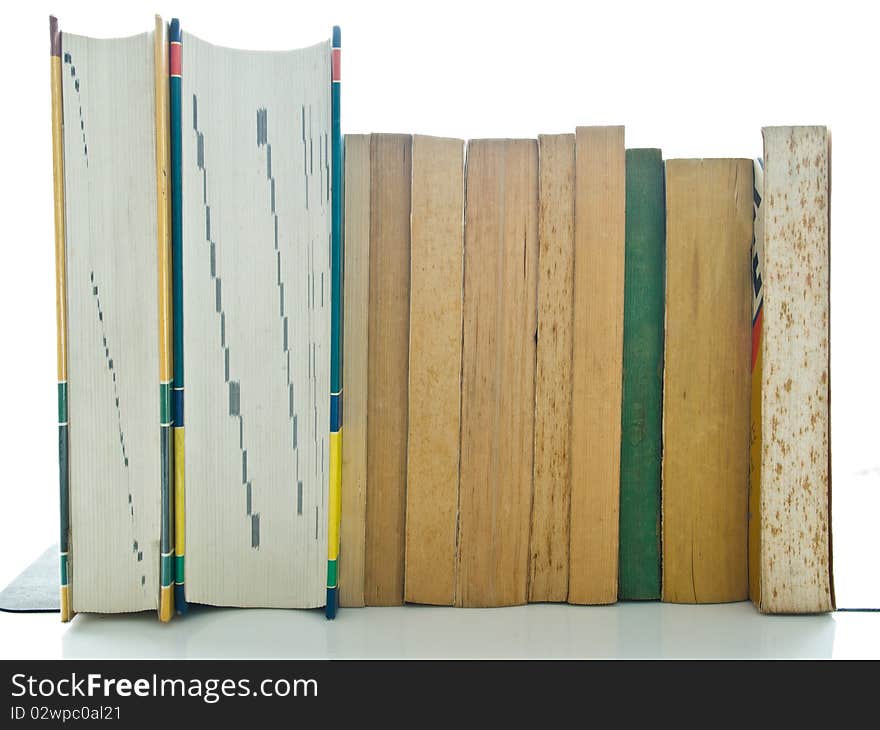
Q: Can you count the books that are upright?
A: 11